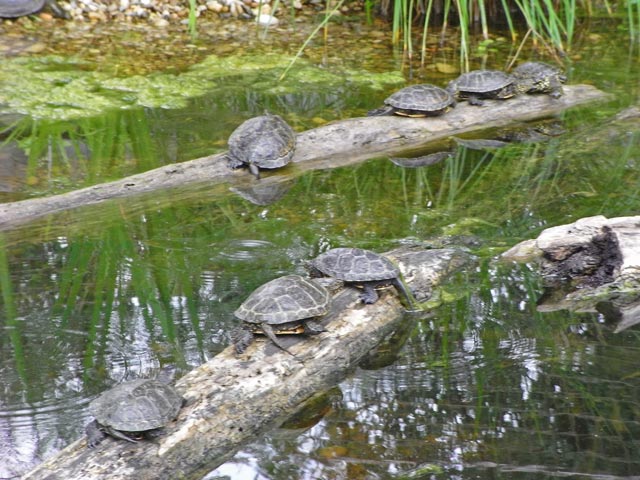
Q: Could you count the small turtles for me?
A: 7